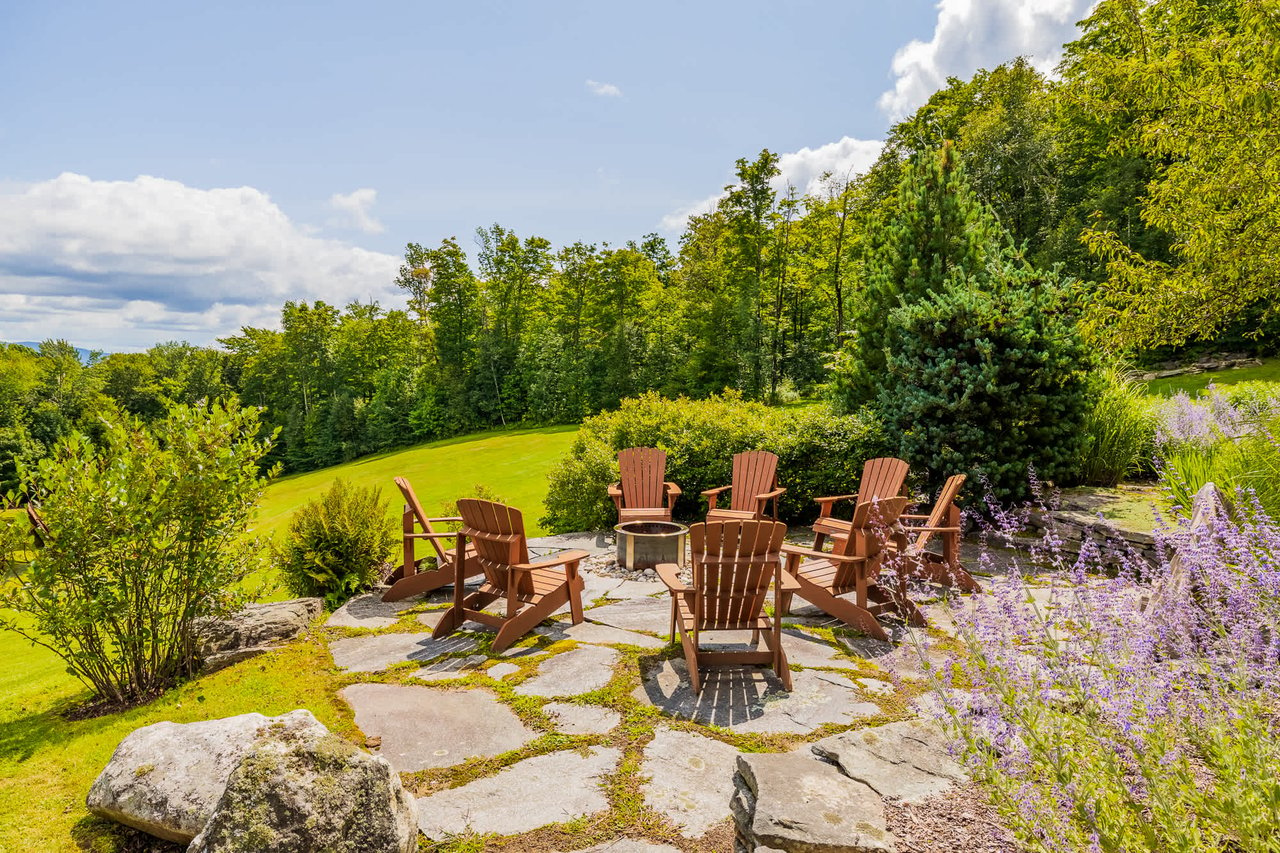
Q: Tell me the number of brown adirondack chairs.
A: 8